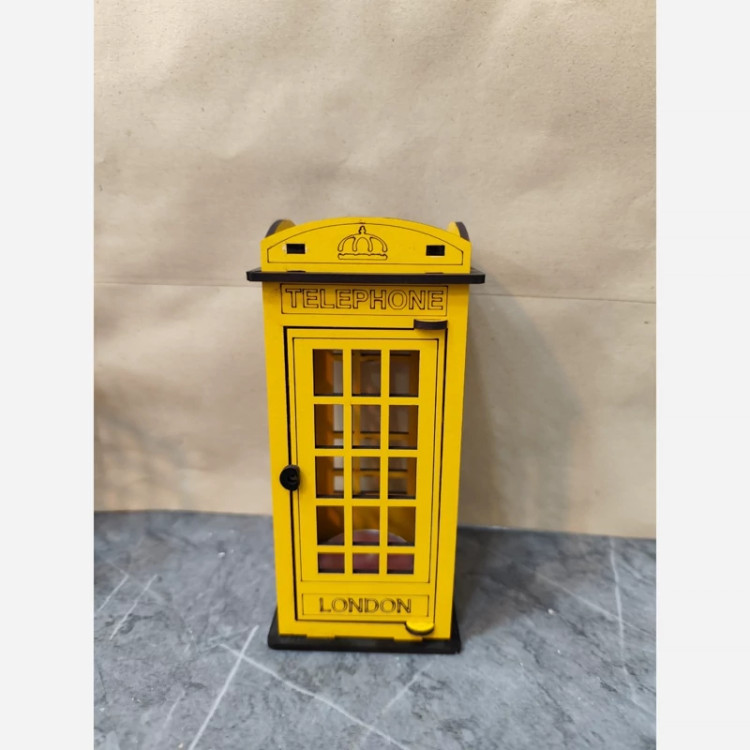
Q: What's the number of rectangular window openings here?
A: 15